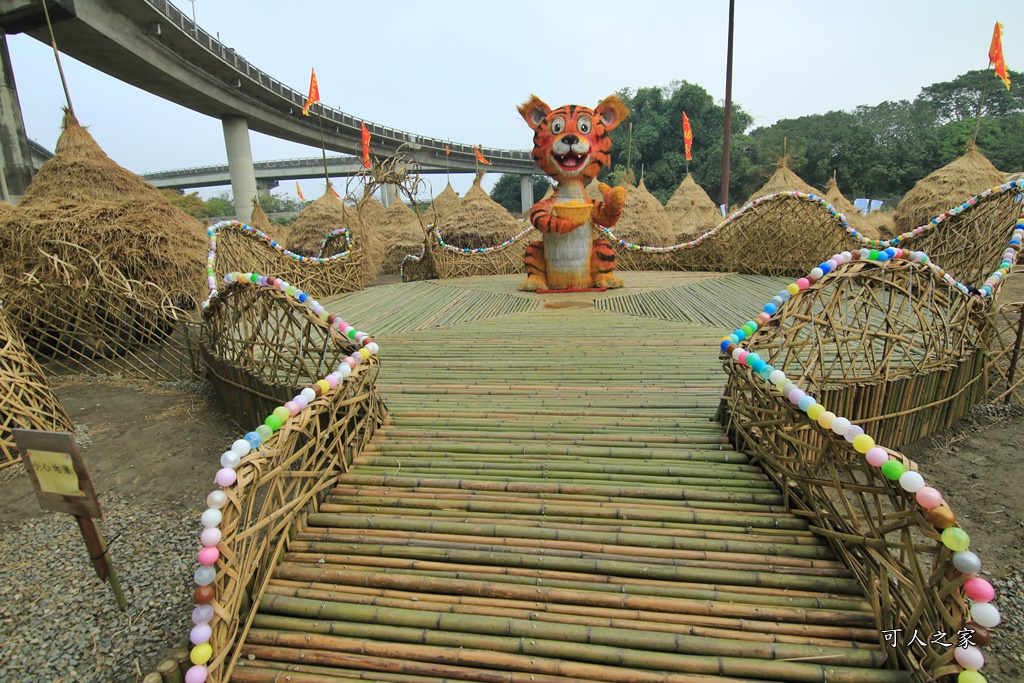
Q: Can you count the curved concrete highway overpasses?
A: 2